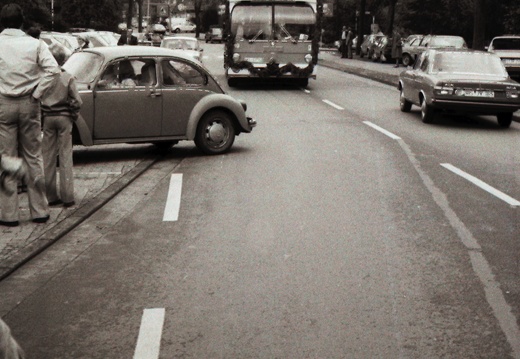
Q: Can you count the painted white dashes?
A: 6